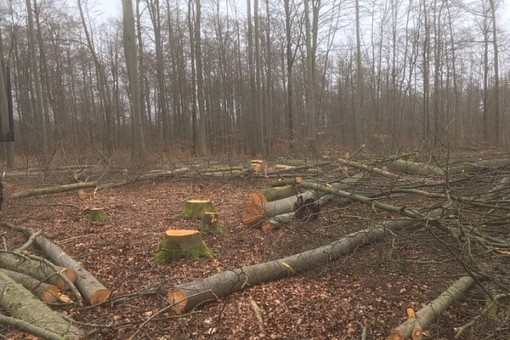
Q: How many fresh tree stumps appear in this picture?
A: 5